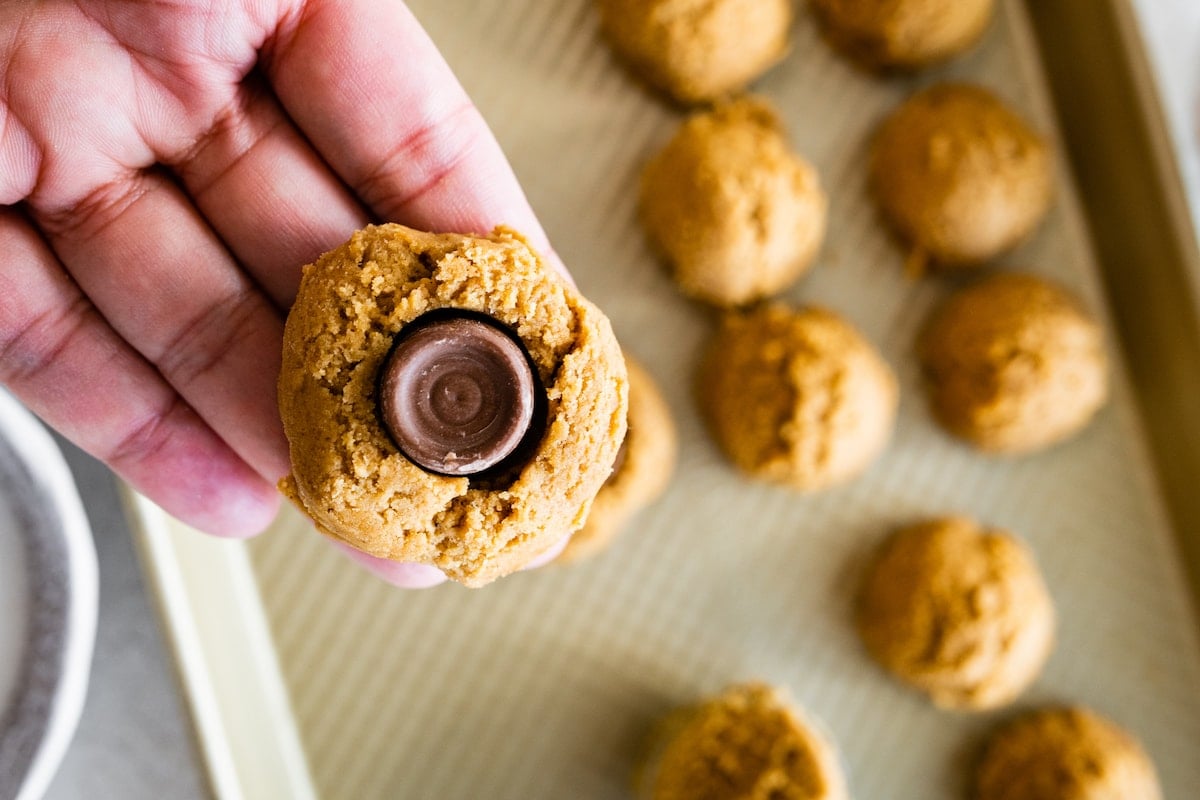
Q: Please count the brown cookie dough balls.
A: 11